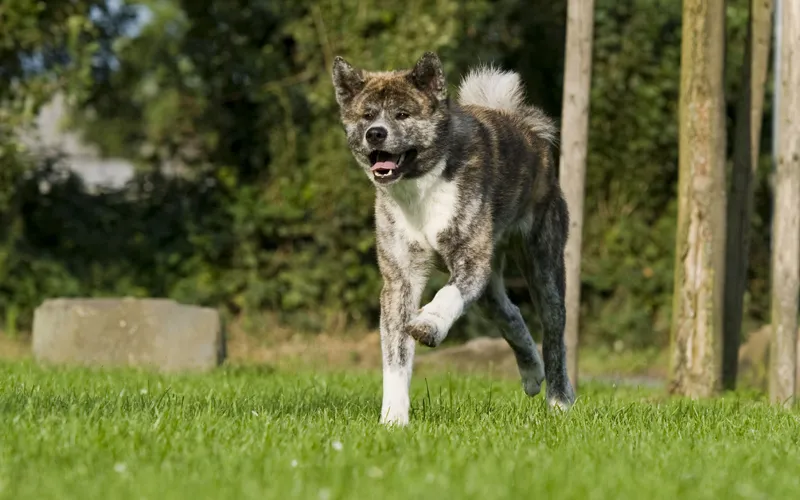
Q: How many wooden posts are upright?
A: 4